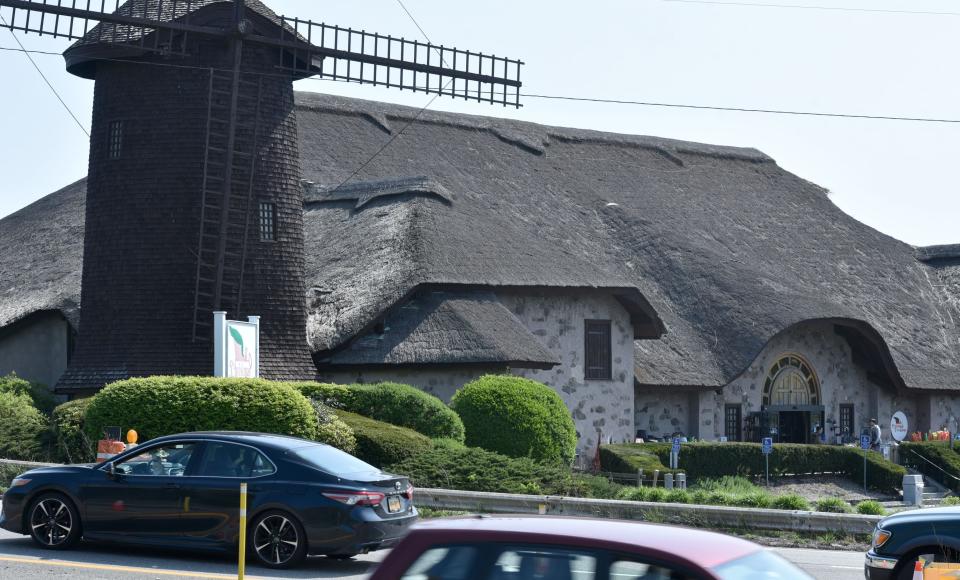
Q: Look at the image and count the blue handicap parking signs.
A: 3